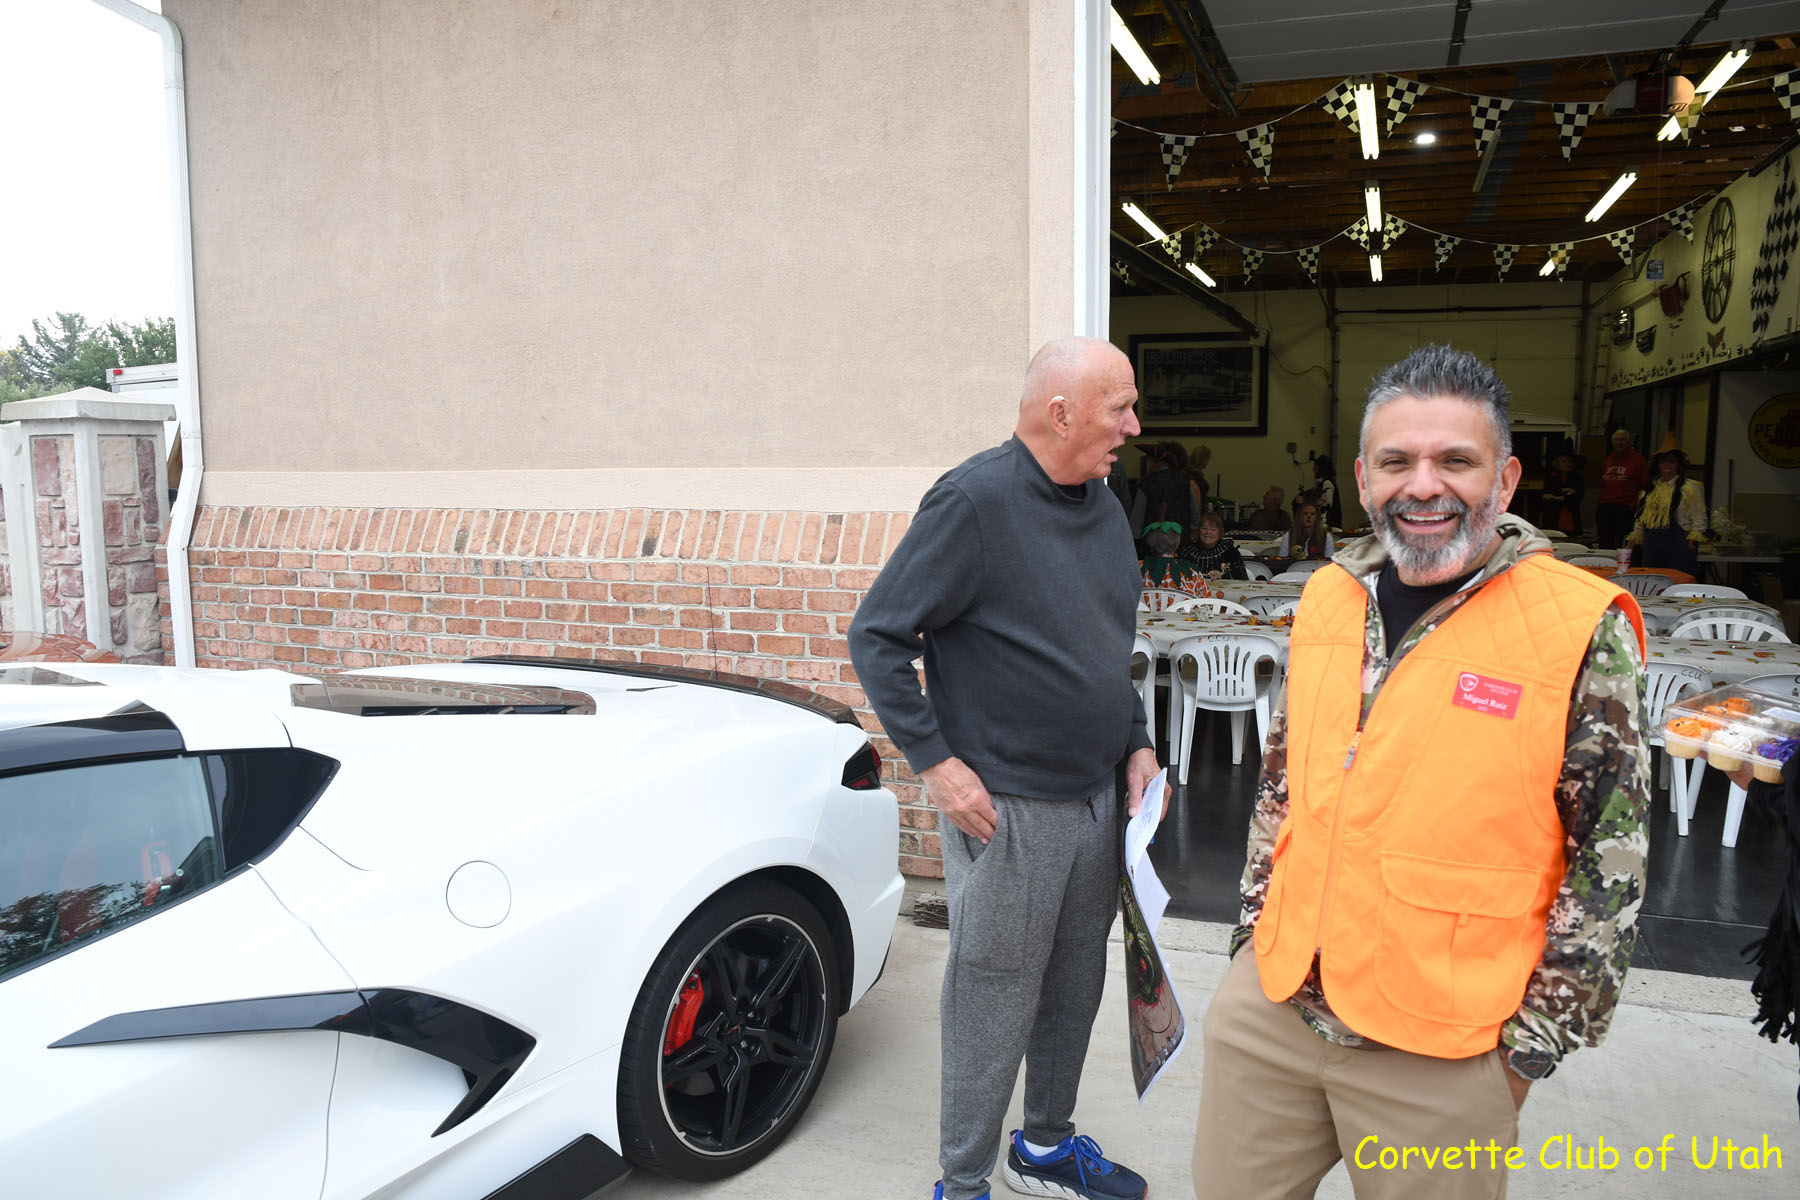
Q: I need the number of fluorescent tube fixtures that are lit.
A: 9